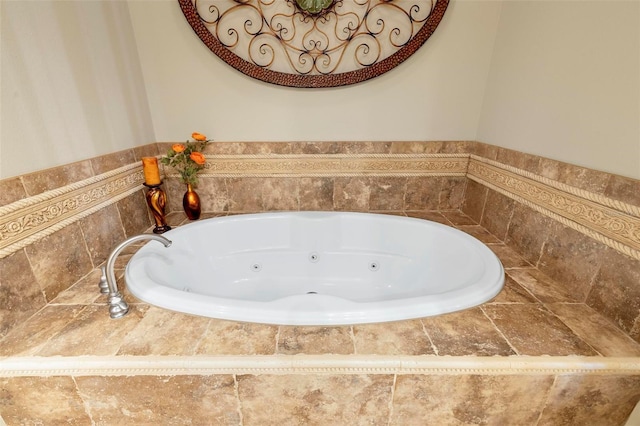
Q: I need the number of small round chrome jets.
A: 3